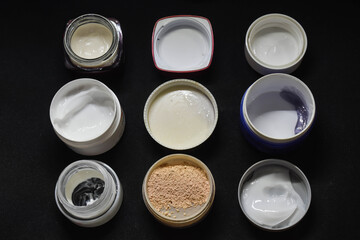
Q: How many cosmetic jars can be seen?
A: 9